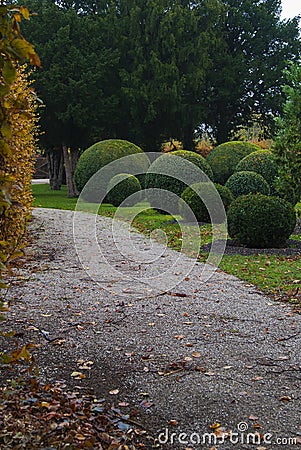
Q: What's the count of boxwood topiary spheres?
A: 8